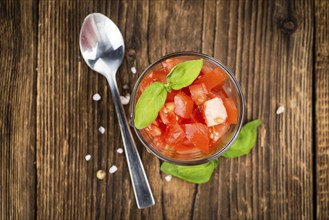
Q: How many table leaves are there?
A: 2